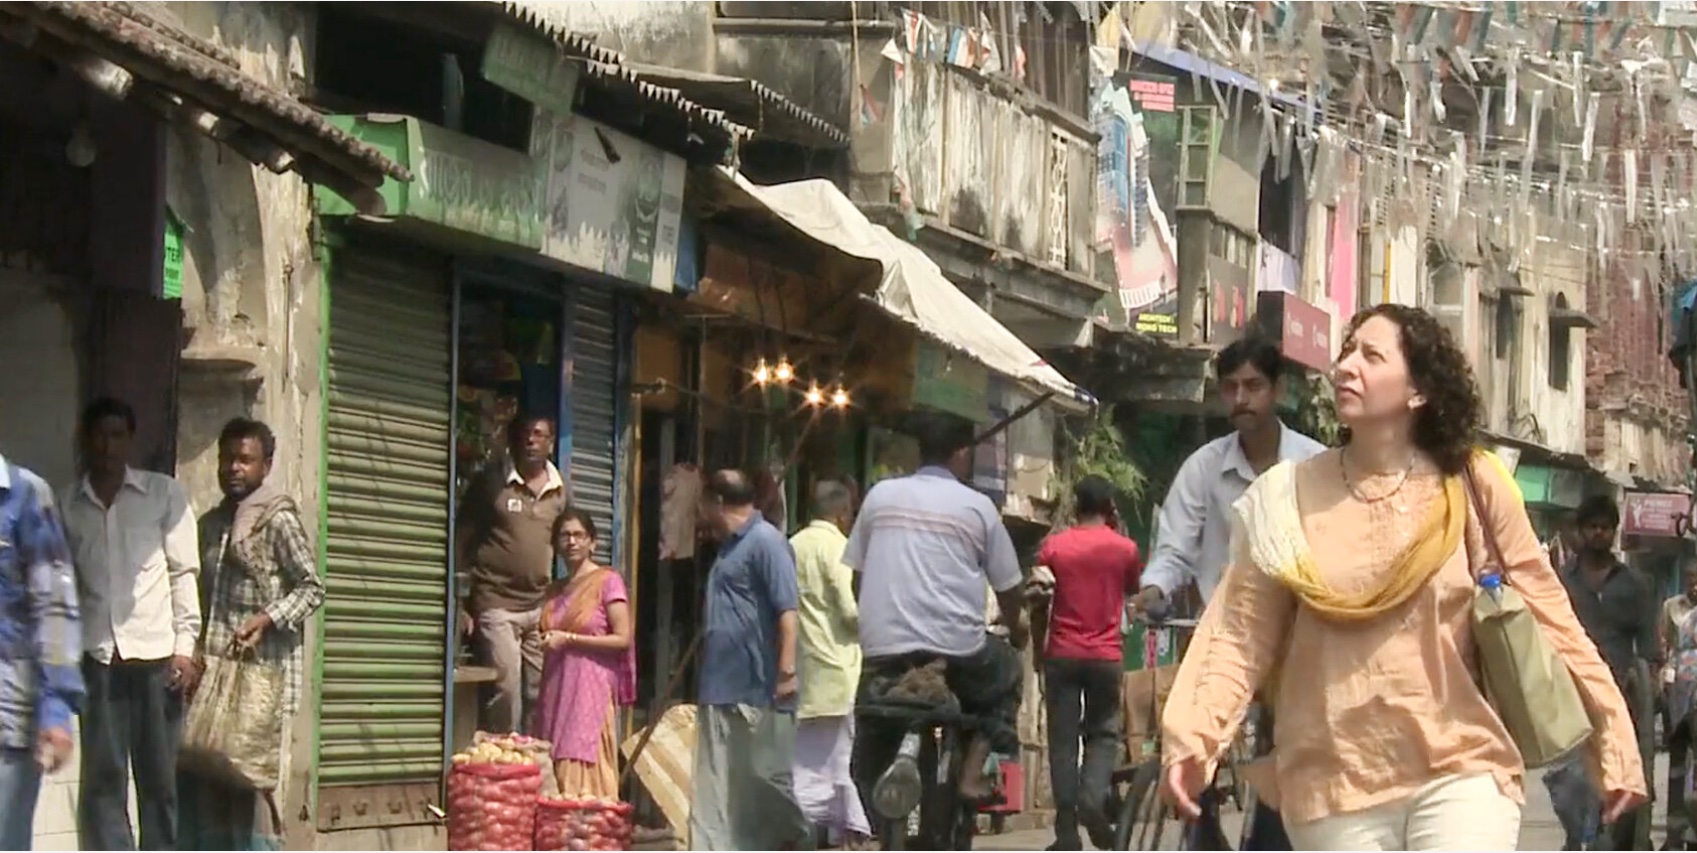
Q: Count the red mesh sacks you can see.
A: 2